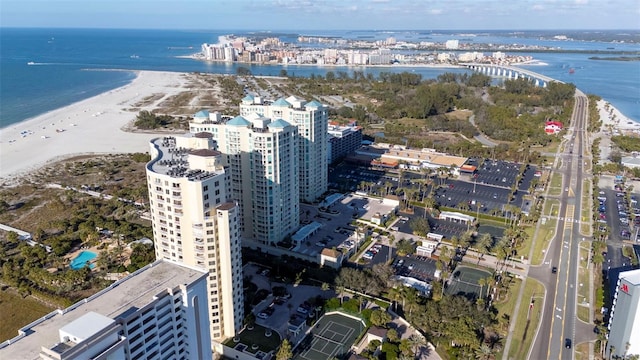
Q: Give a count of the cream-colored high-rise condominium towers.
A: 3